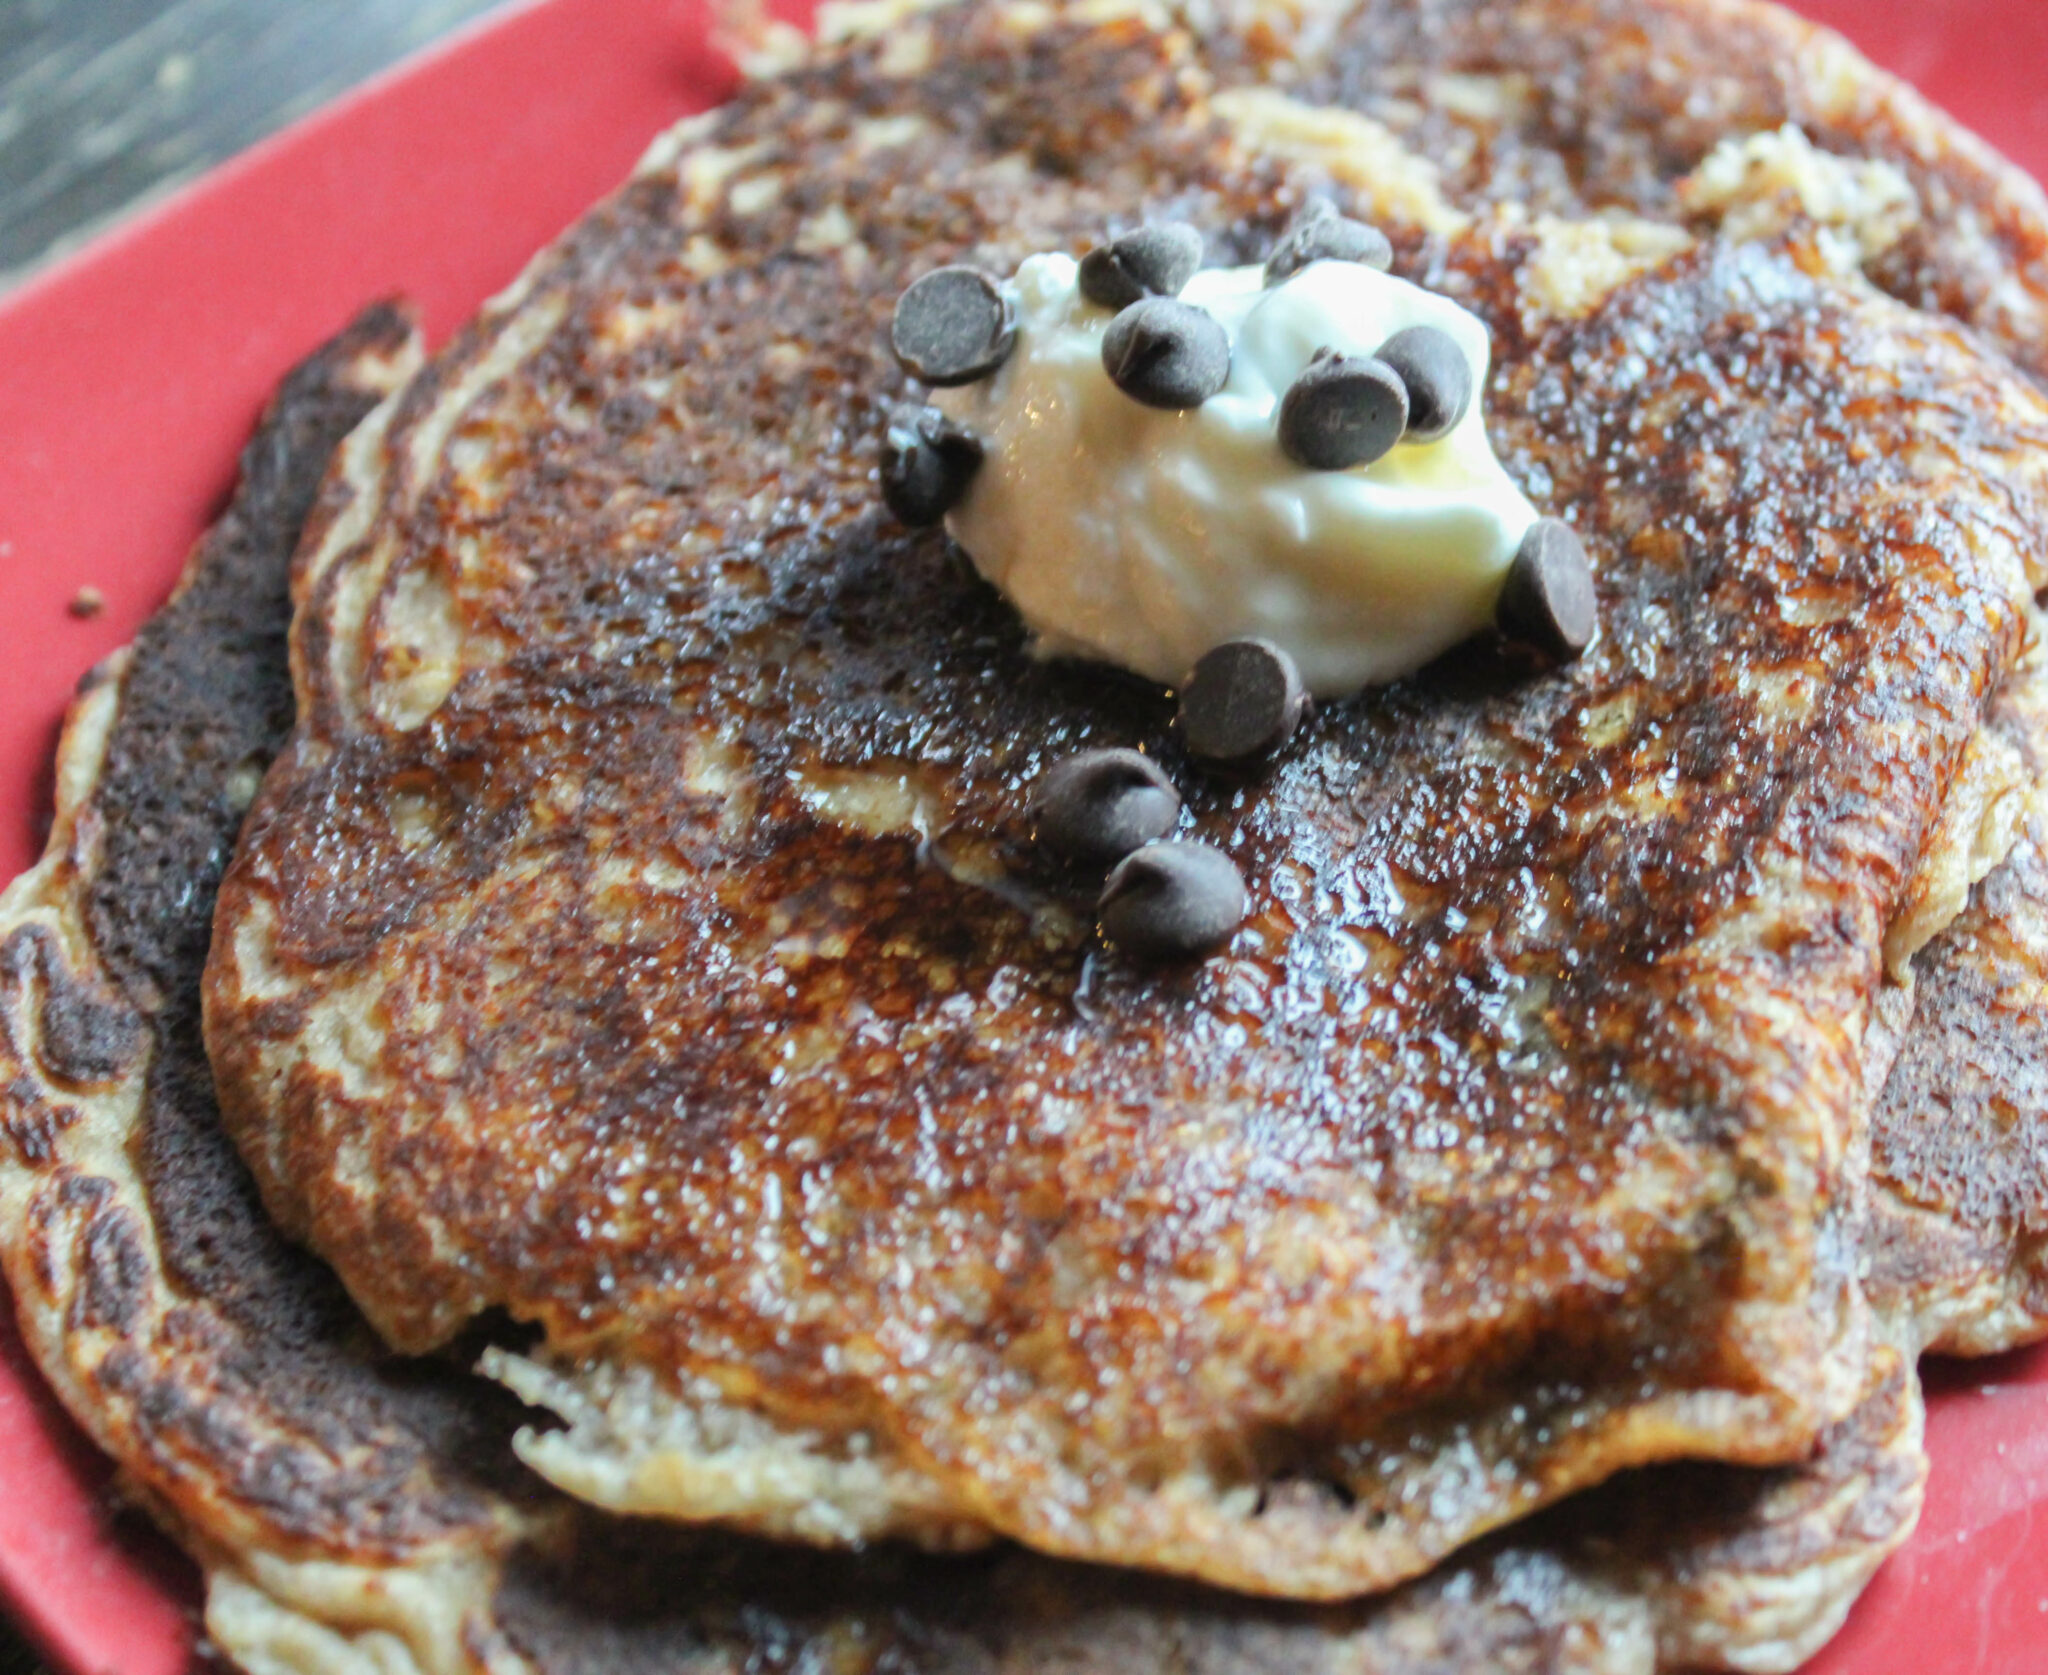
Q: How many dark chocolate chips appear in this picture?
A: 11